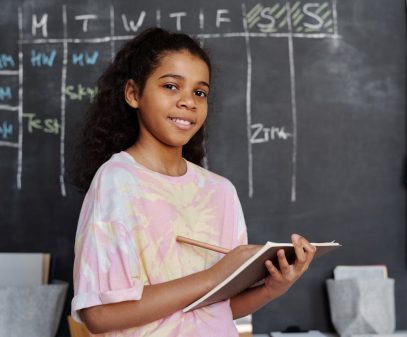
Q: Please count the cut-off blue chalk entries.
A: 3